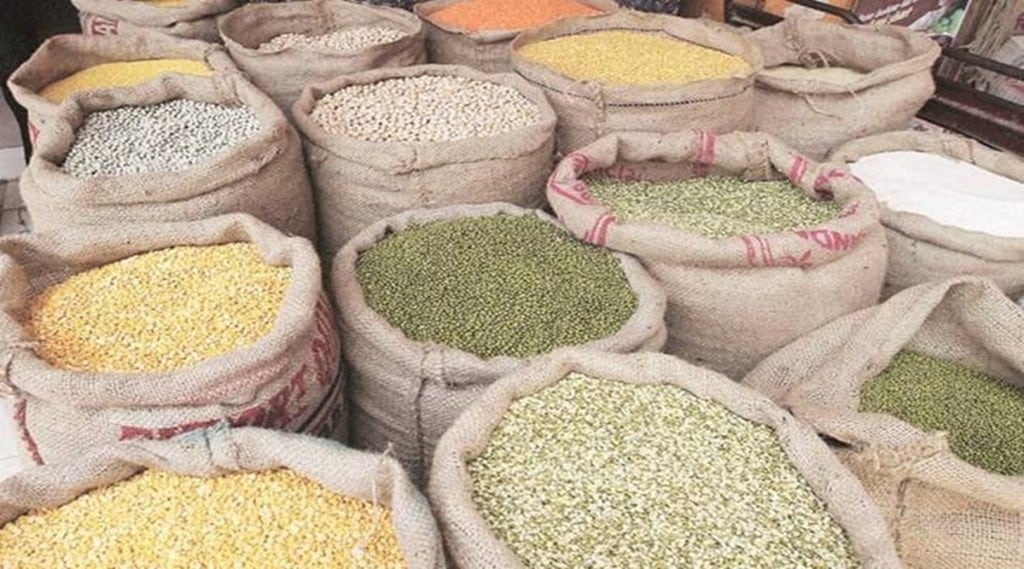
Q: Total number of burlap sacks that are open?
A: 15